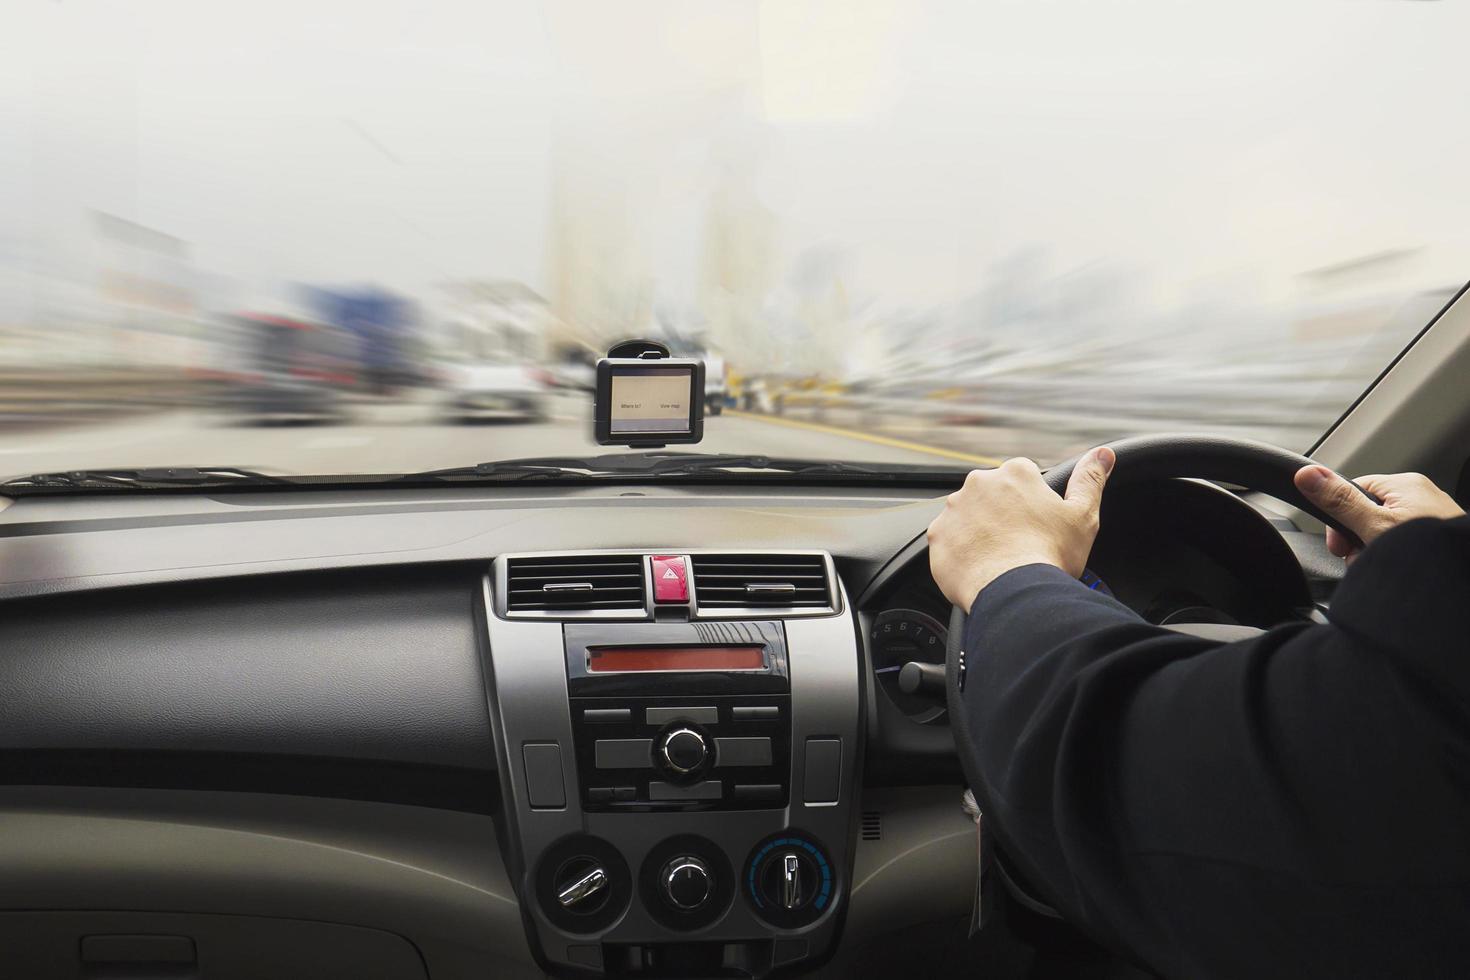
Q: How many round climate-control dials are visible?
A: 3